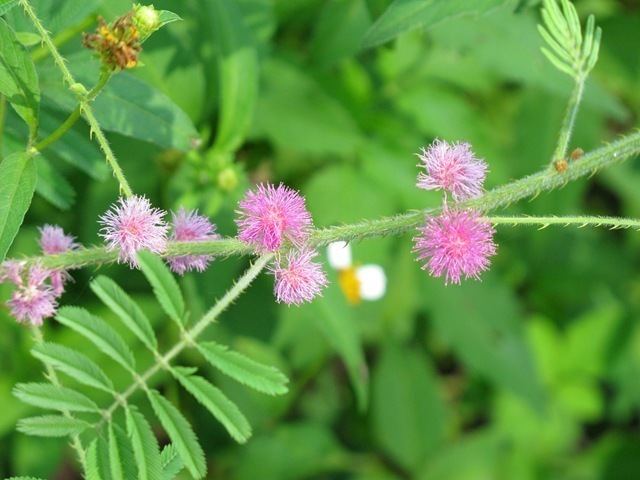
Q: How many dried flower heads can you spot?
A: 1